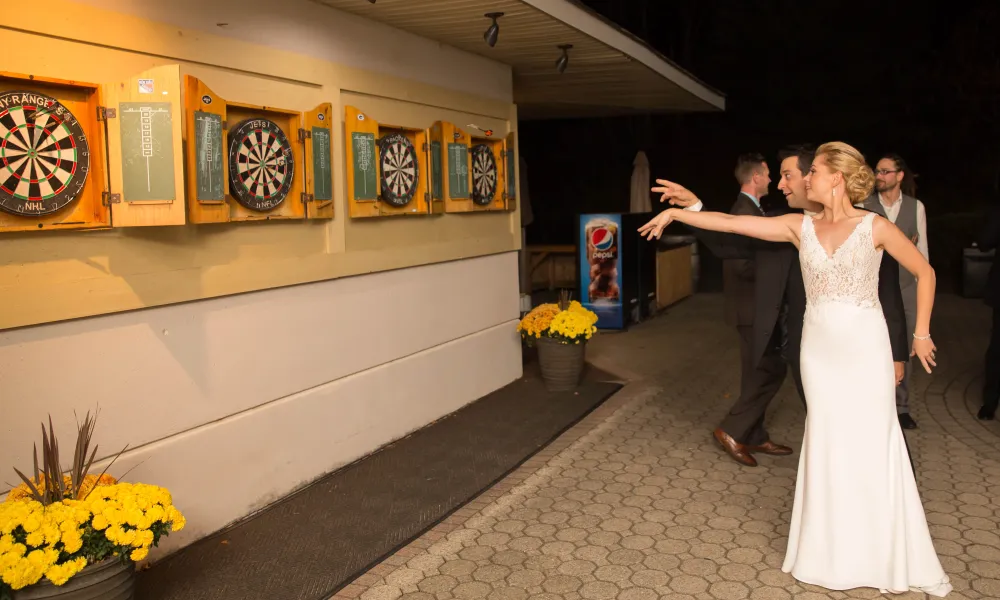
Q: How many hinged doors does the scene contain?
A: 7